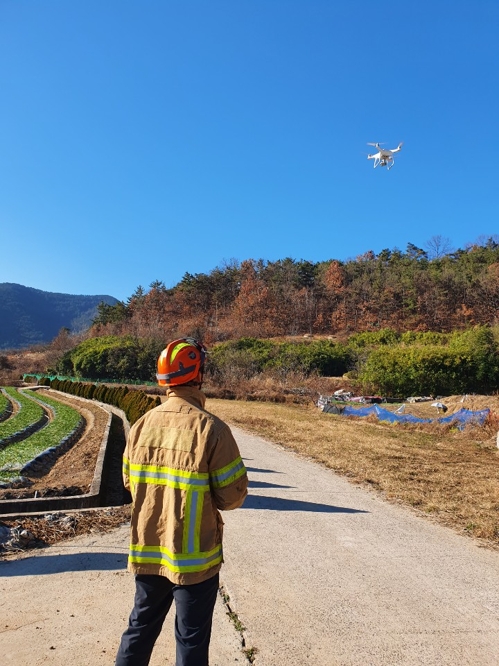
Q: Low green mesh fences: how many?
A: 1